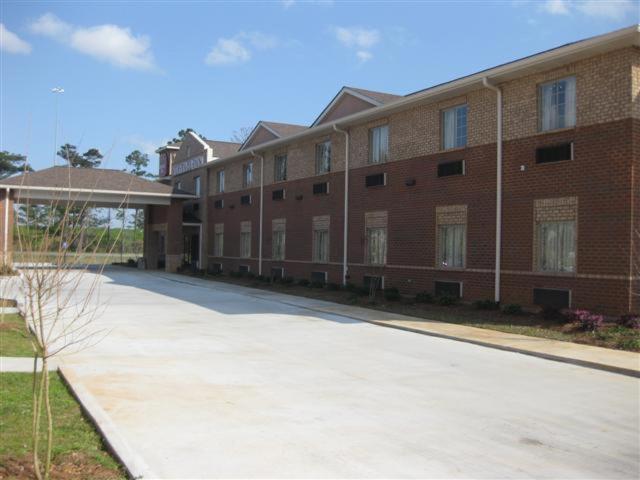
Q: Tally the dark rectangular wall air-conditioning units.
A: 14